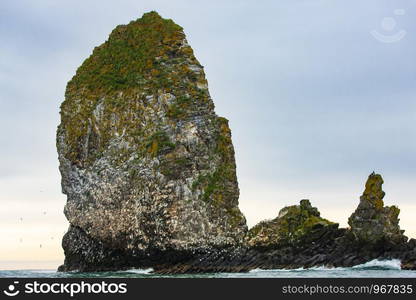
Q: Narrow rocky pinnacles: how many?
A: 1